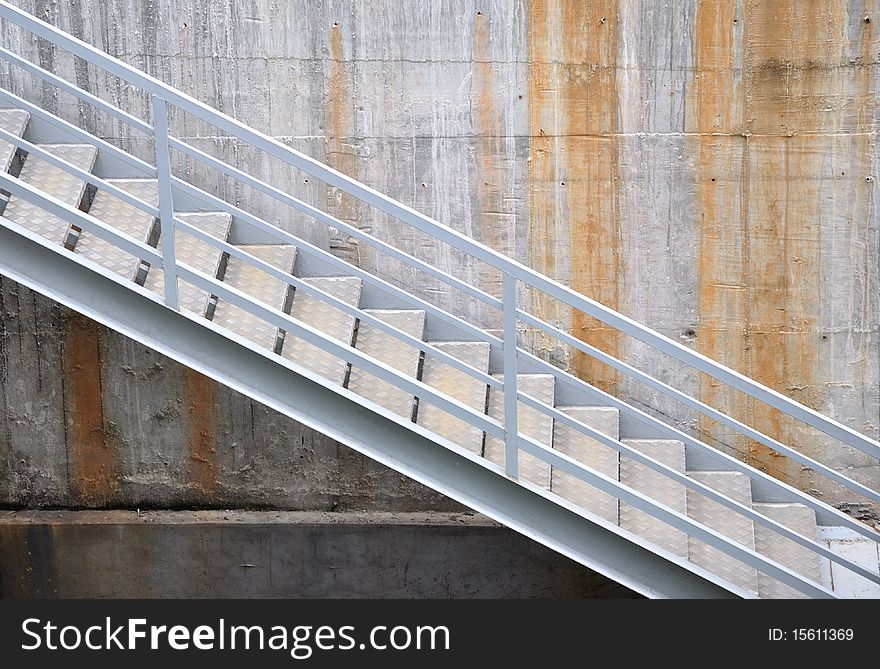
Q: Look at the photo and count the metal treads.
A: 13